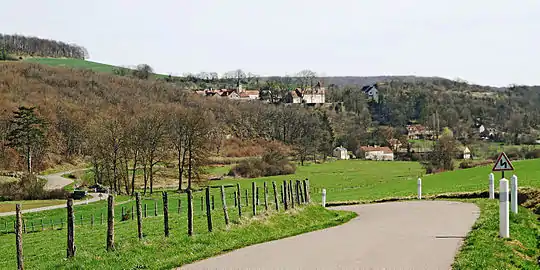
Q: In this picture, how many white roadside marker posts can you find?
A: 5